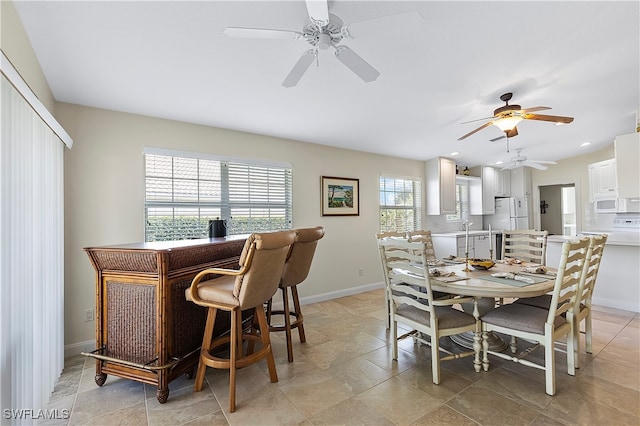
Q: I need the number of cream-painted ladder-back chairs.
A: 6